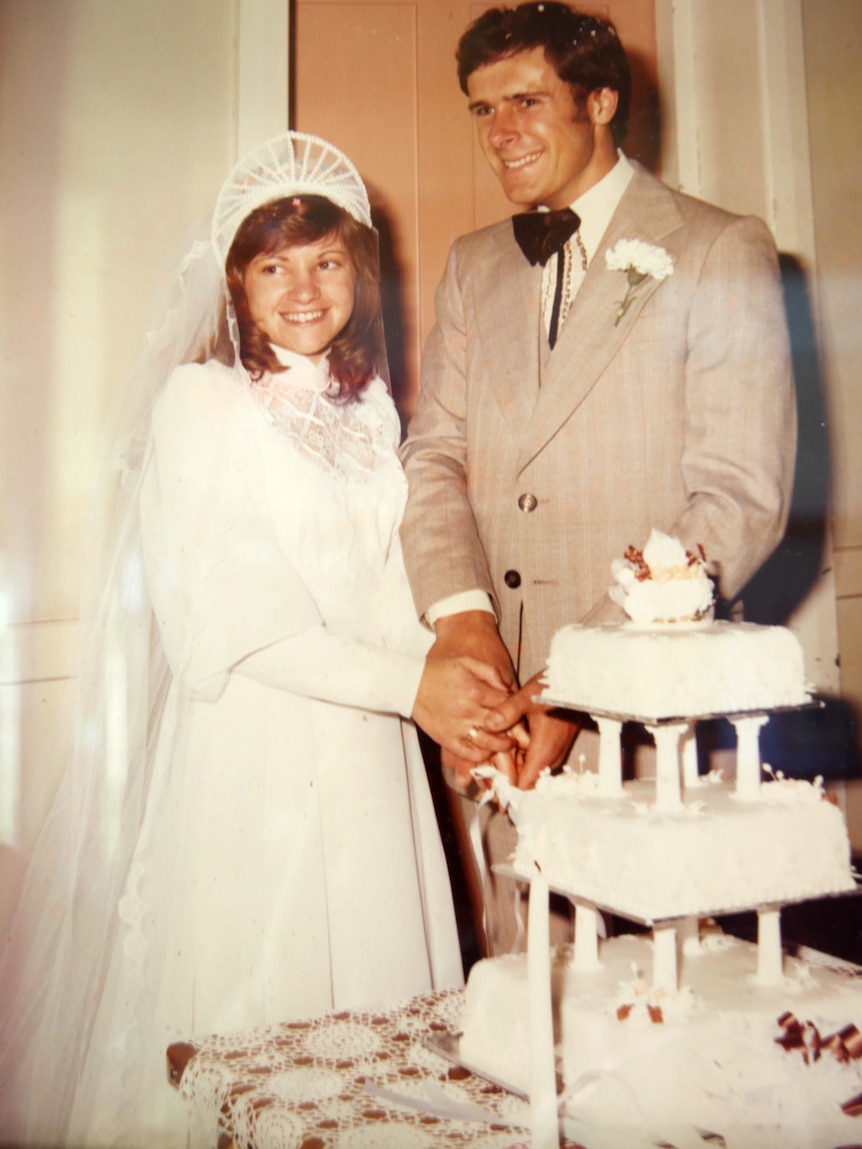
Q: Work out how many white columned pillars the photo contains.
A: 8